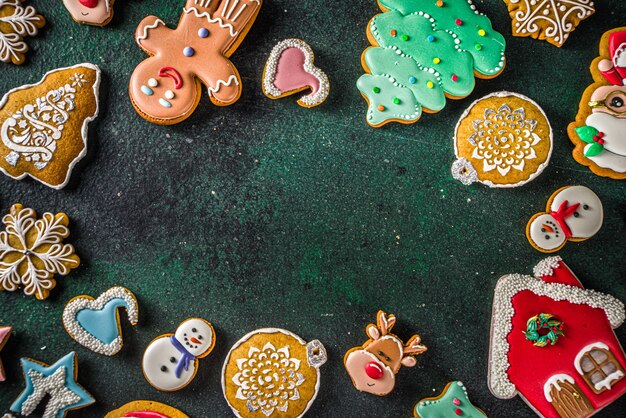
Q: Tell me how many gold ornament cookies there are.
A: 2